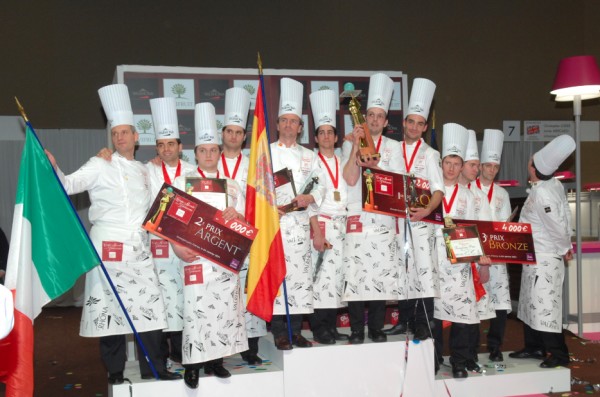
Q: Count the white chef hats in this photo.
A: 12